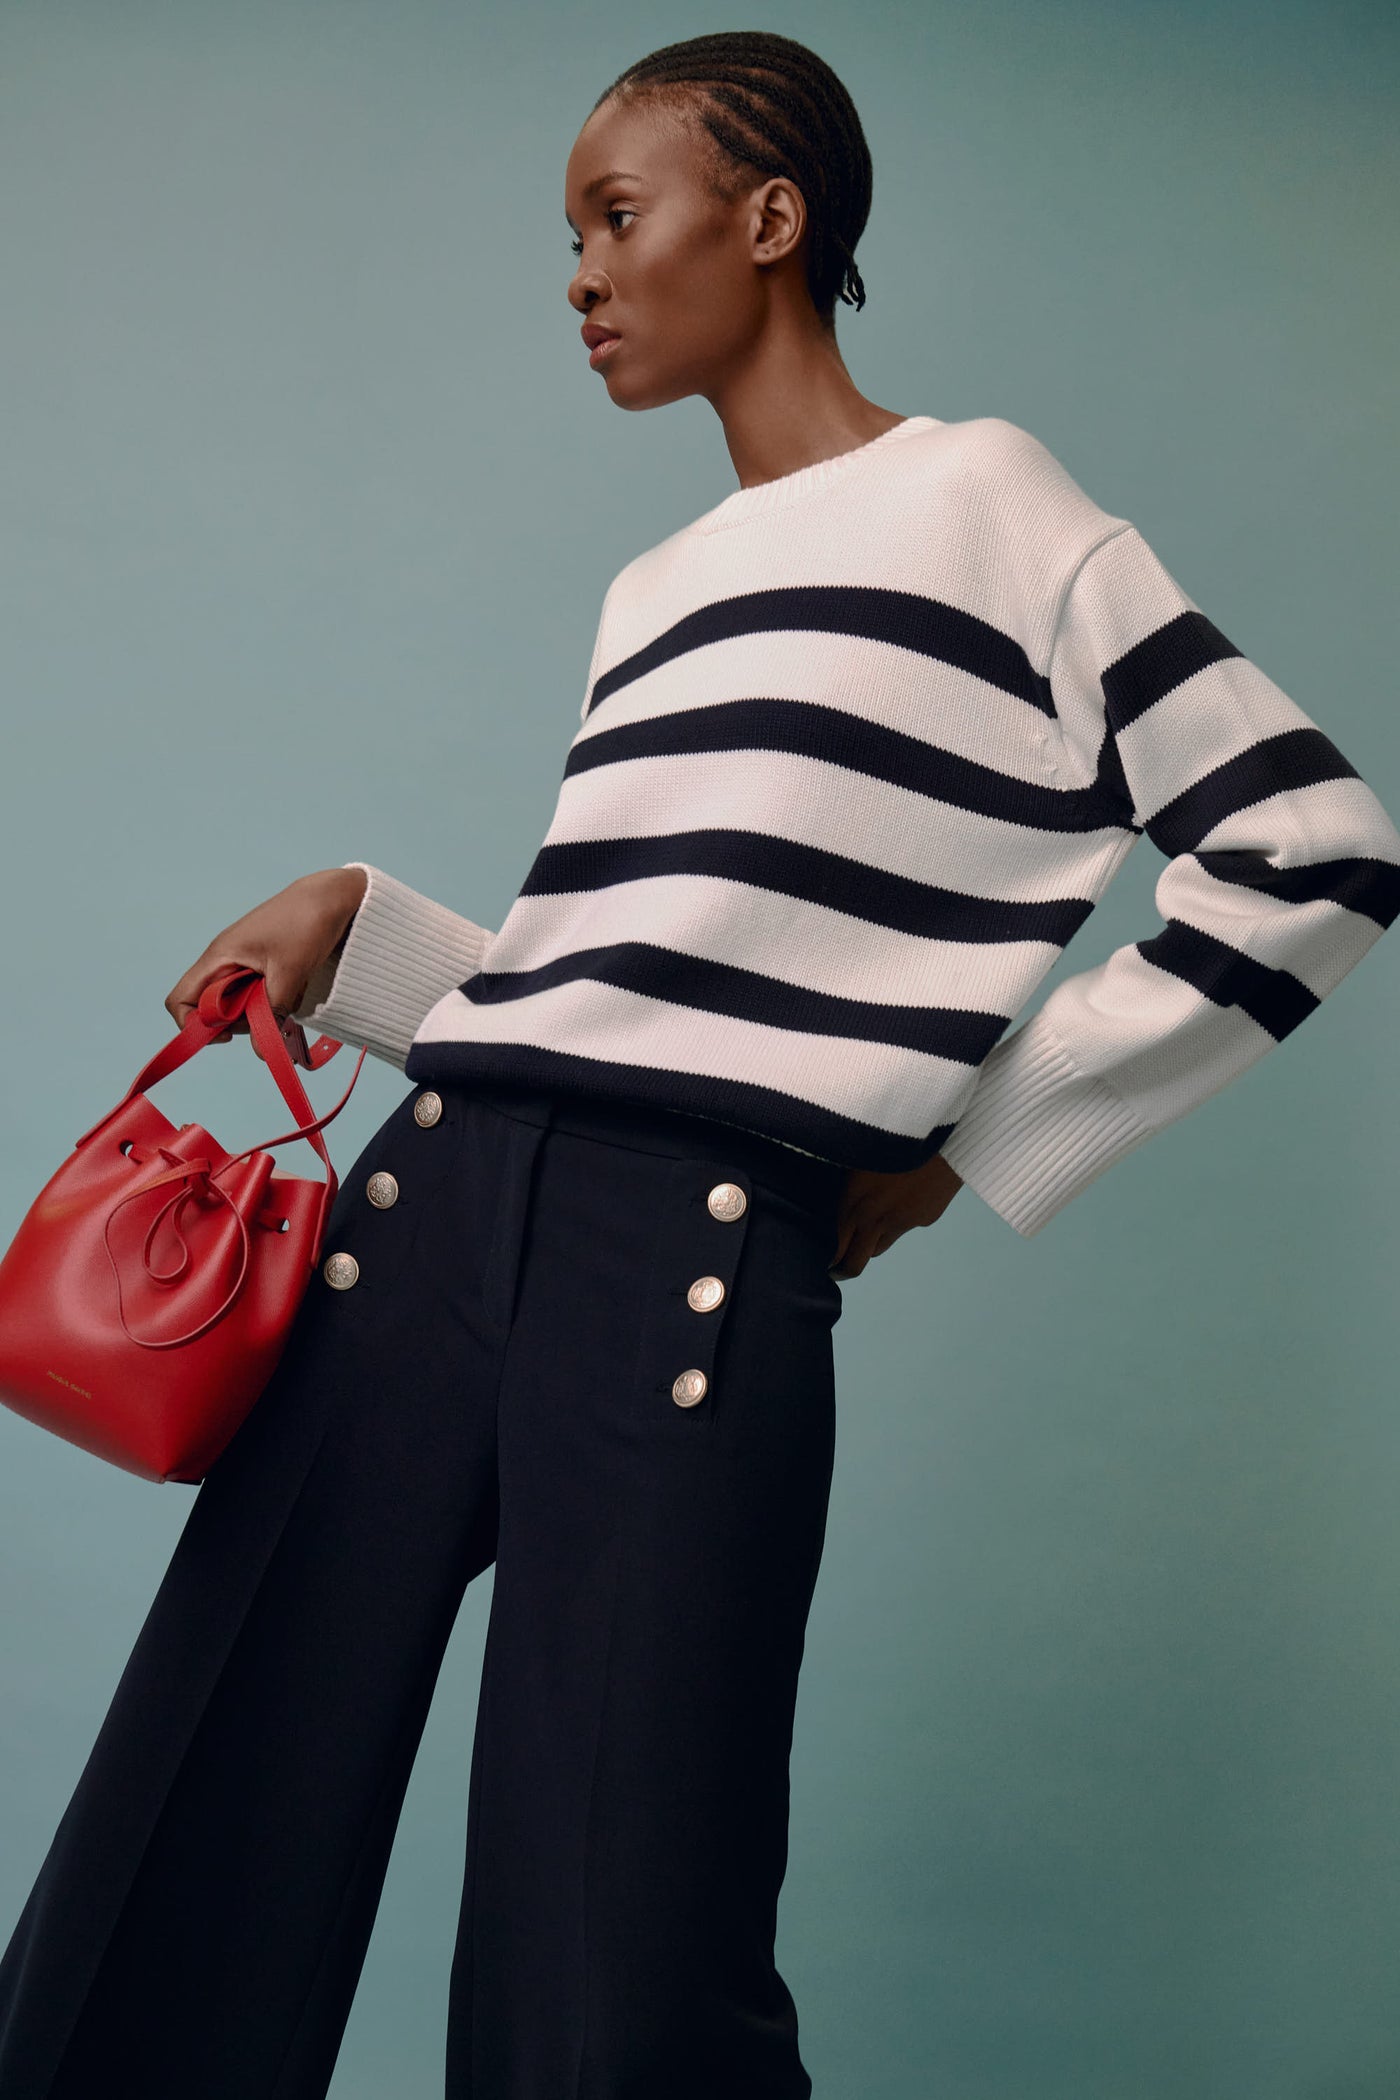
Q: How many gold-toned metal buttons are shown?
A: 6